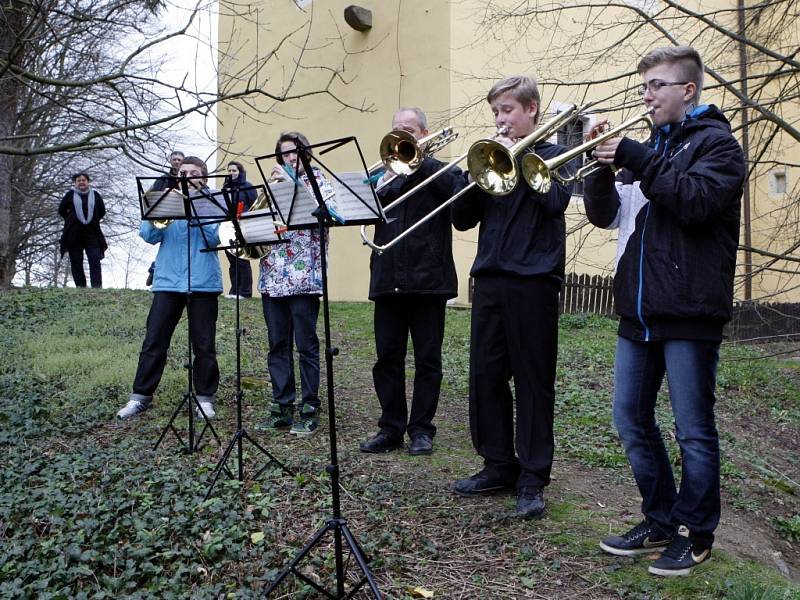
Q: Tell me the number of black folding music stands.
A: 3